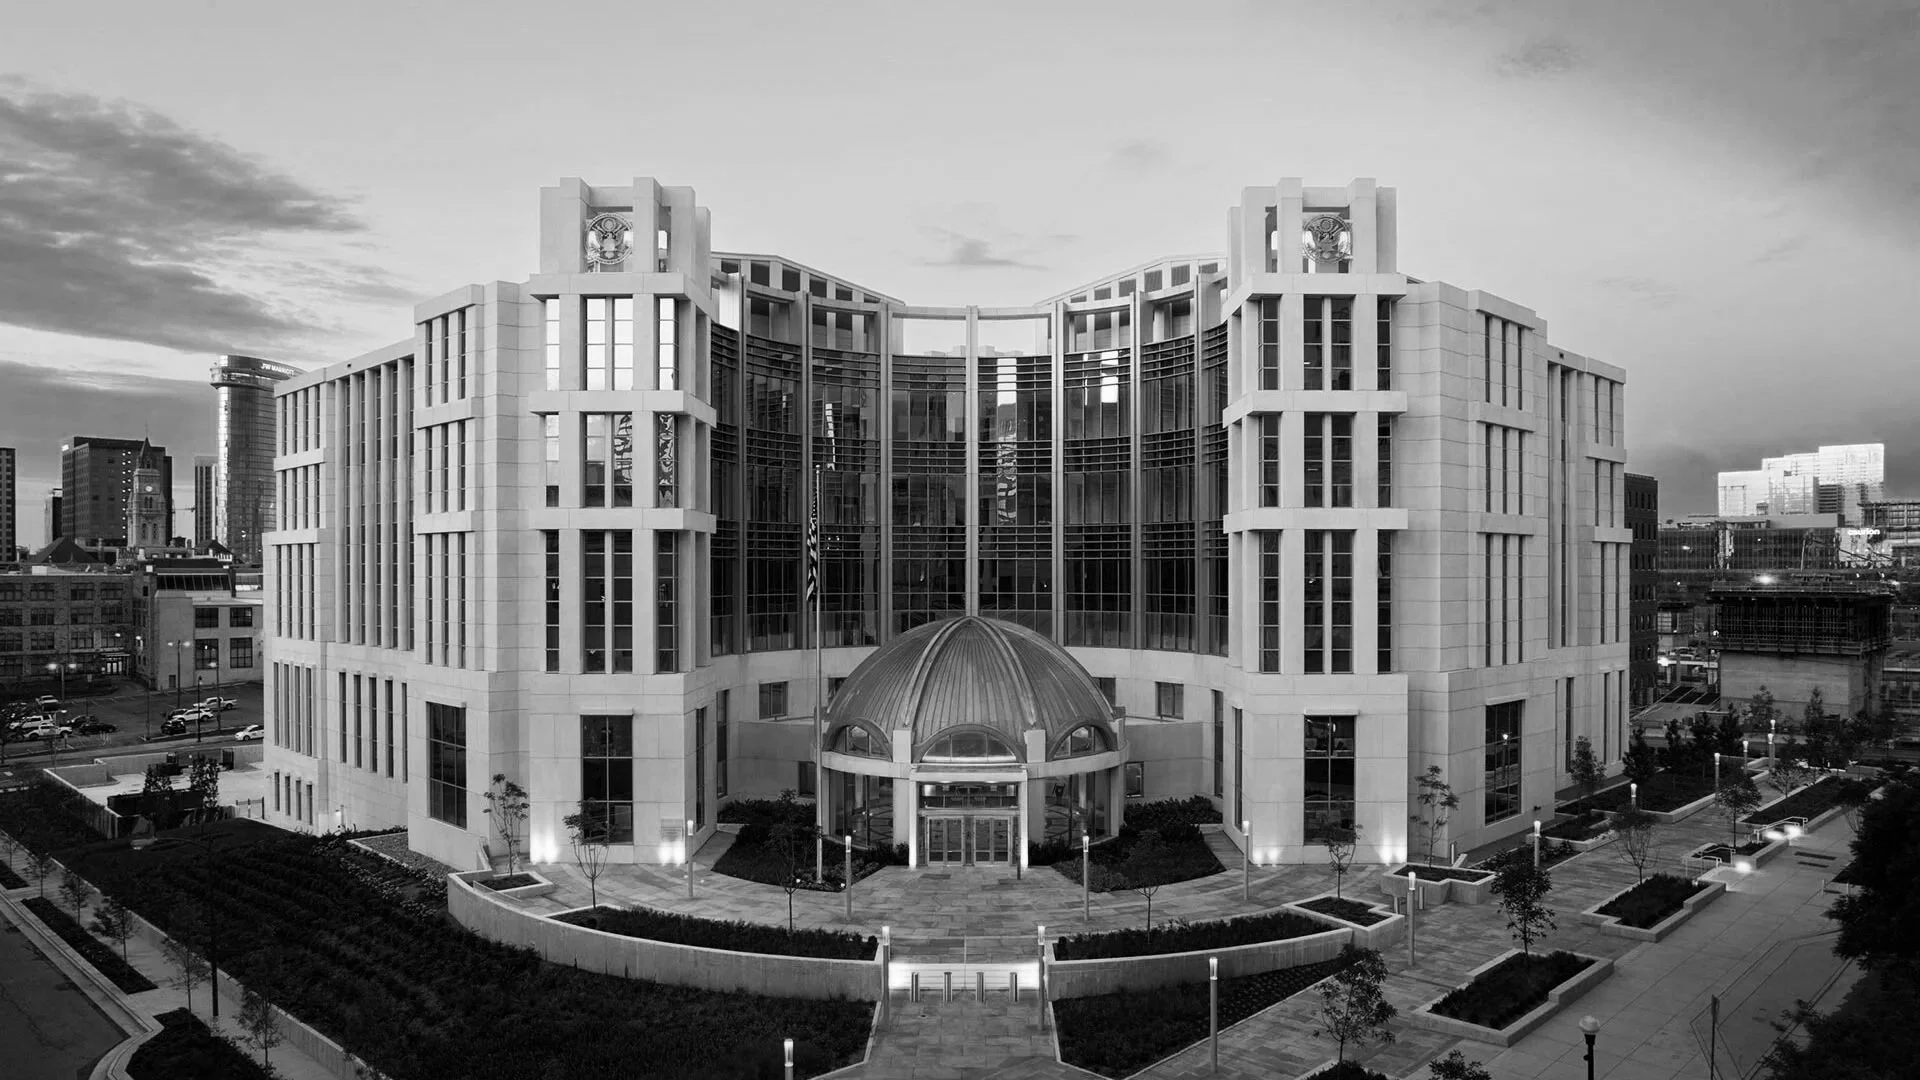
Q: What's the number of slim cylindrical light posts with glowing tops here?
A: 15